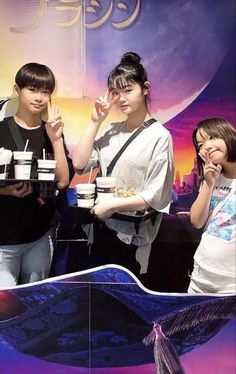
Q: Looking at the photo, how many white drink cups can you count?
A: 4